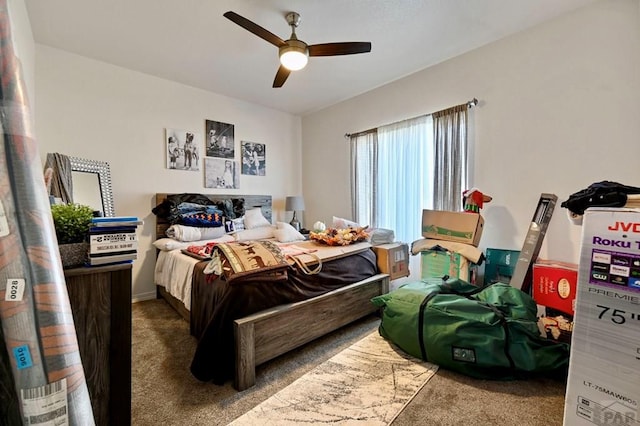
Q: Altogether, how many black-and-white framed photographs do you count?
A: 4